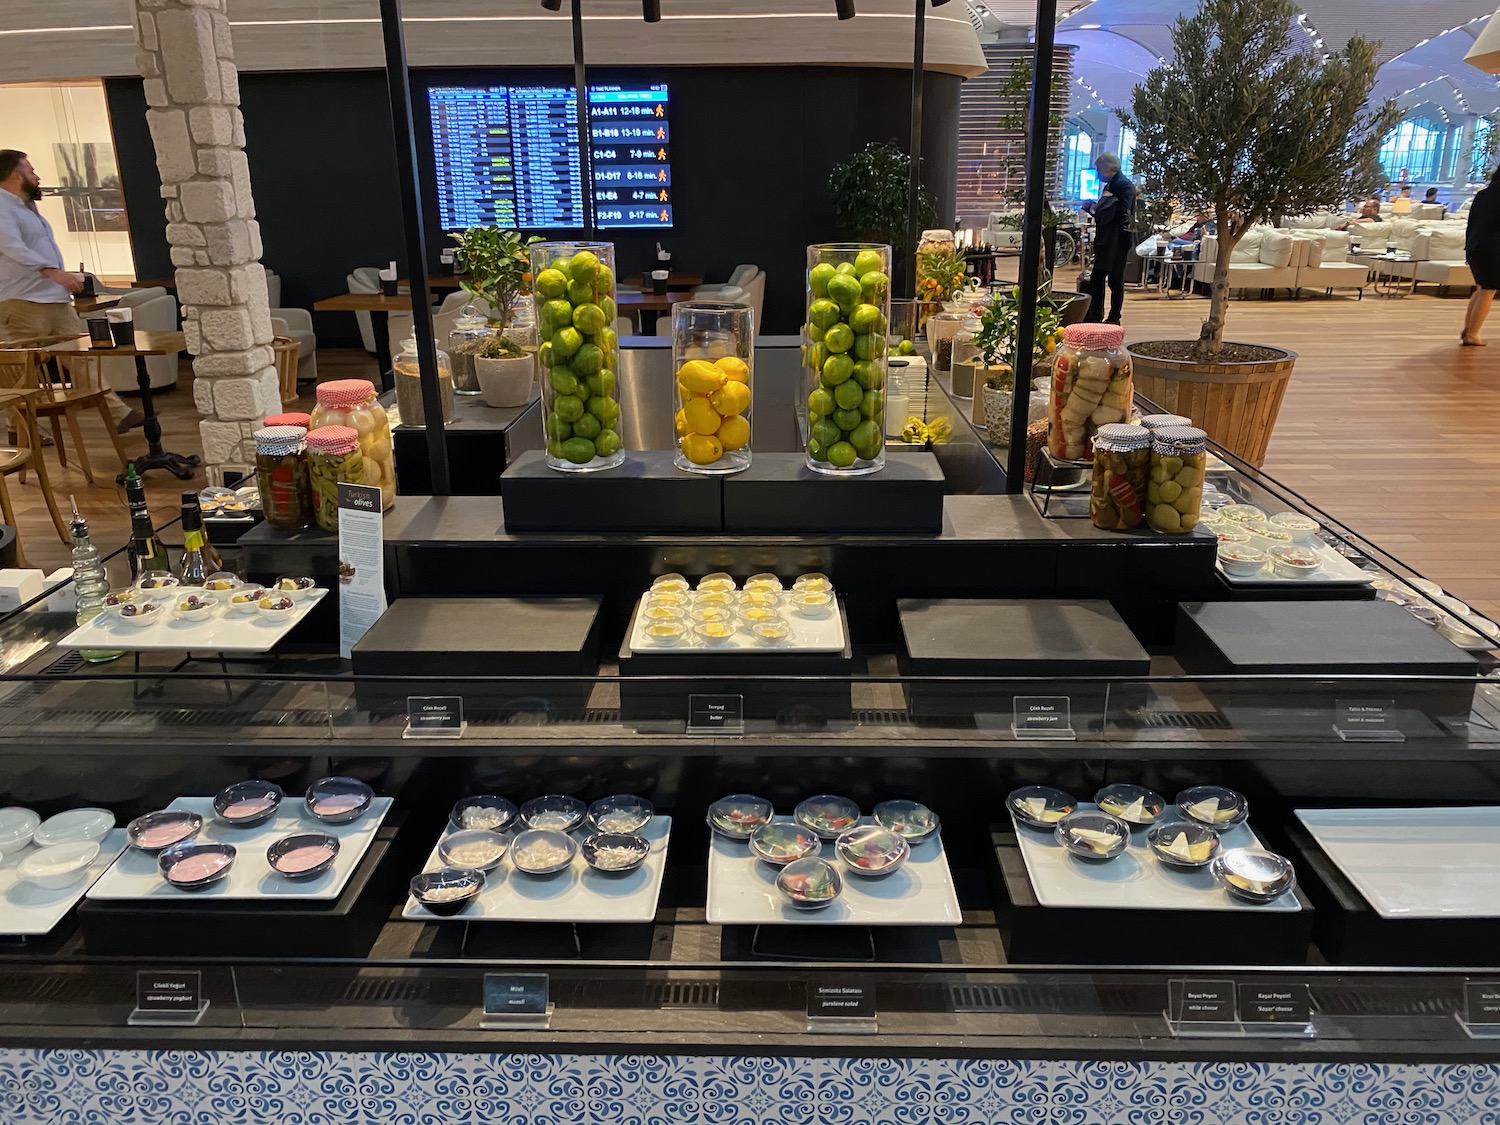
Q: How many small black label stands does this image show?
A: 10